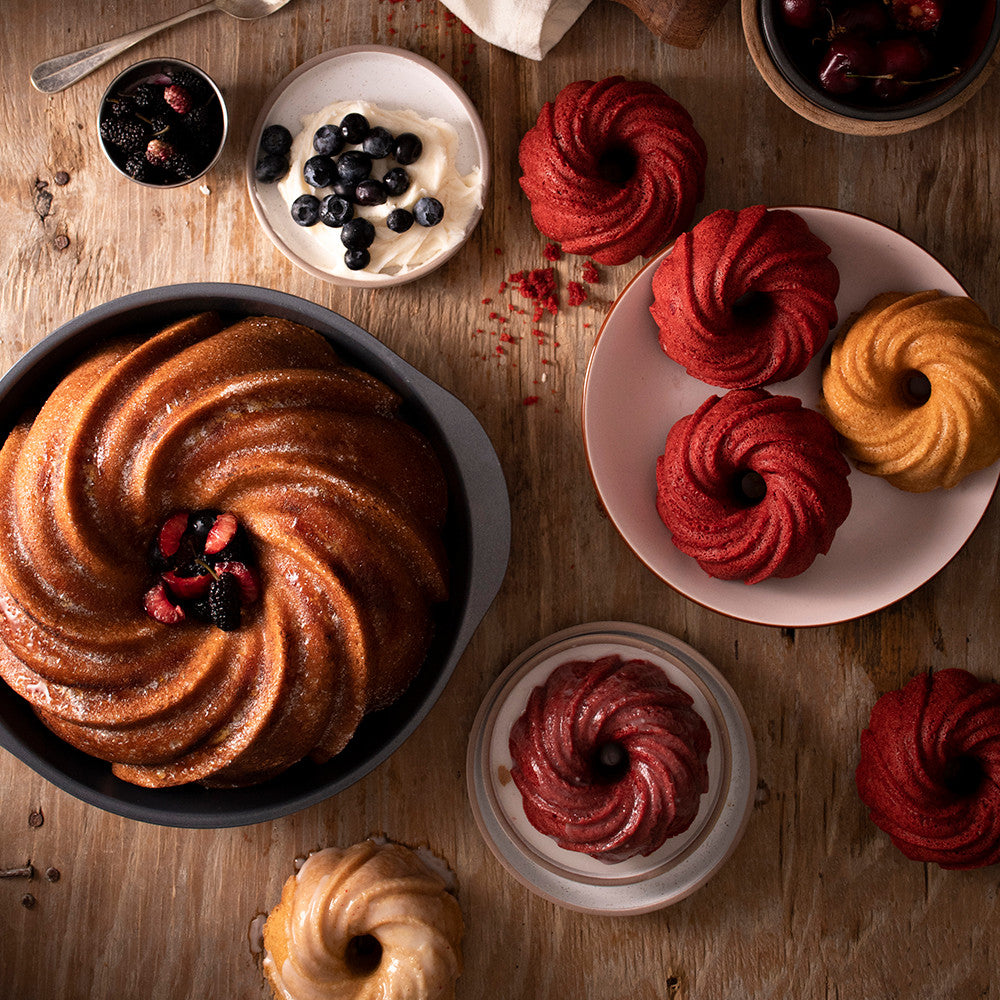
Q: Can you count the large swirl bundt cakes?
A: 1